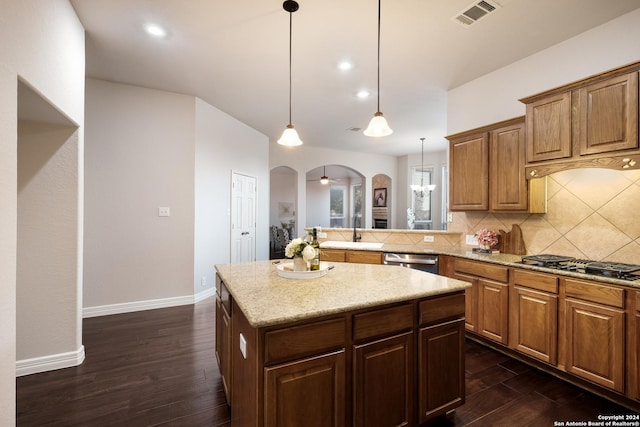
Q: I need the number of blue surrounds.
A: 0